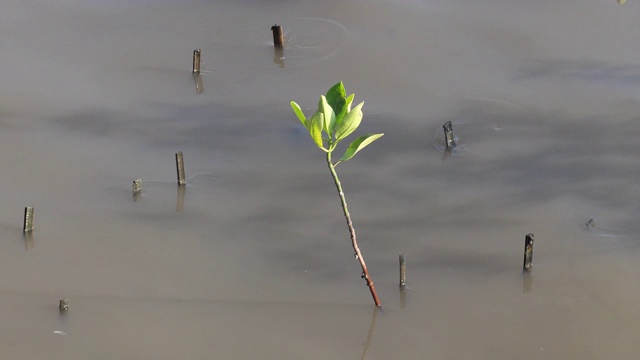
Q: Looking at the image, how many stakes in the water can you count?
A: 9